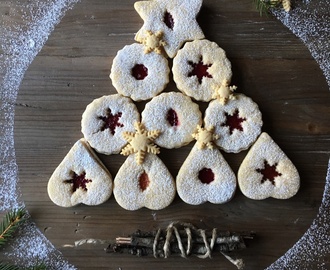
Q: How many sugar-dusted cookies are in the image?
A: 10